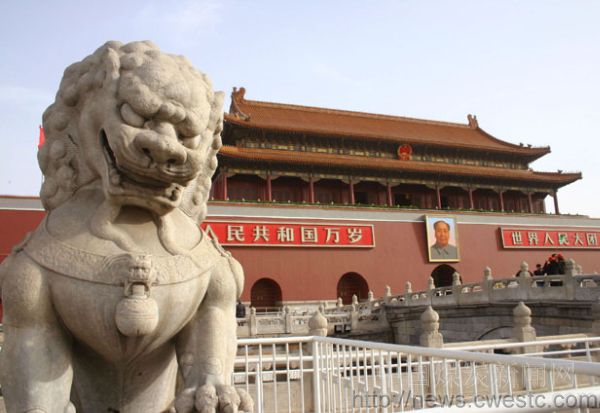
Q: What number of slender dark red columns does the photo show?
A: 10